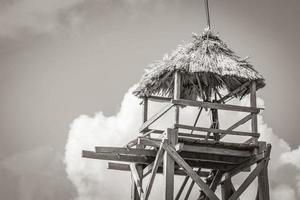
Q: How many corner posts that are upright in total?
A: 4